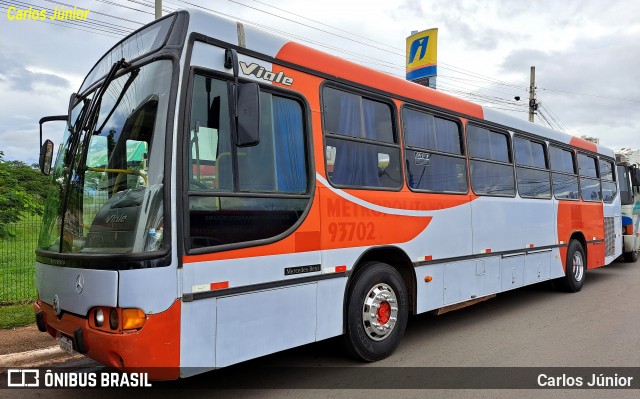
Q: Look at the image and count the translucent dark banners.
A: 1